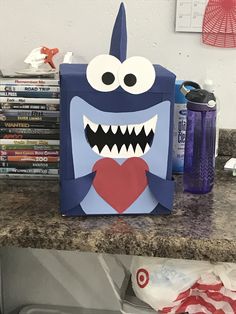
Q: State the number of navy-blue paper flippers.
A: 2